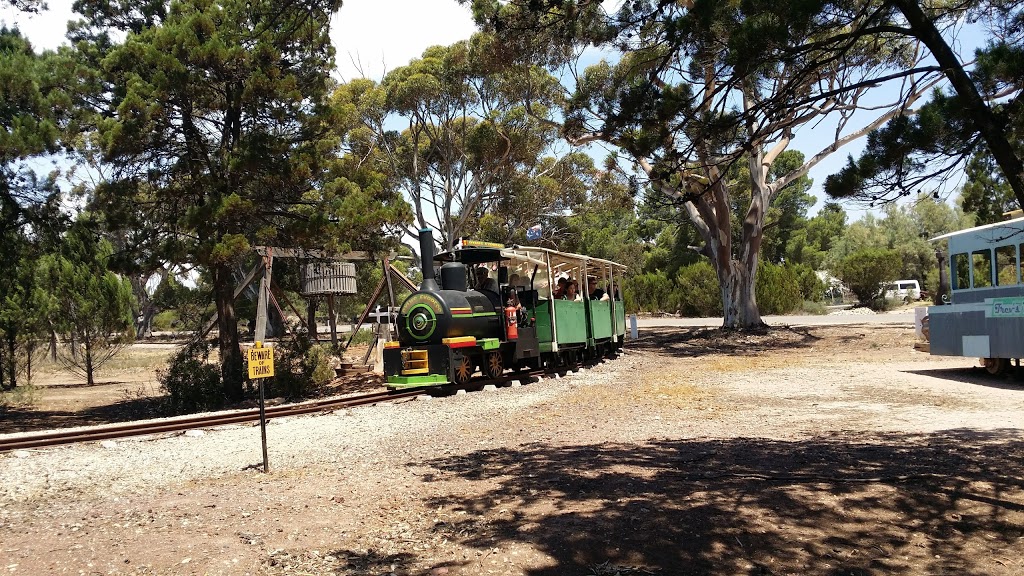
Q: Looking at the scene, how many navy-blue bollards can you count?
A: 0